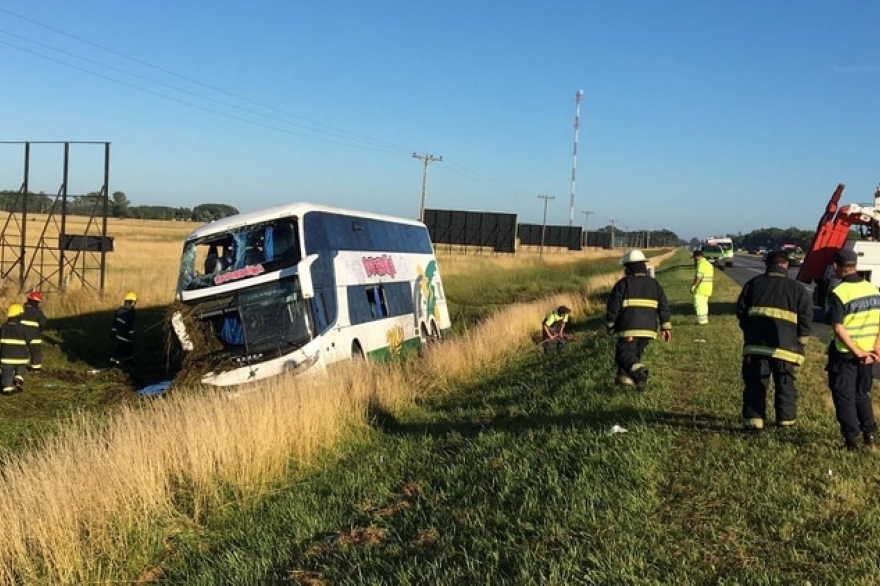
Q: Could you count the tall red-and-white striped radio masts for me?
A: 1